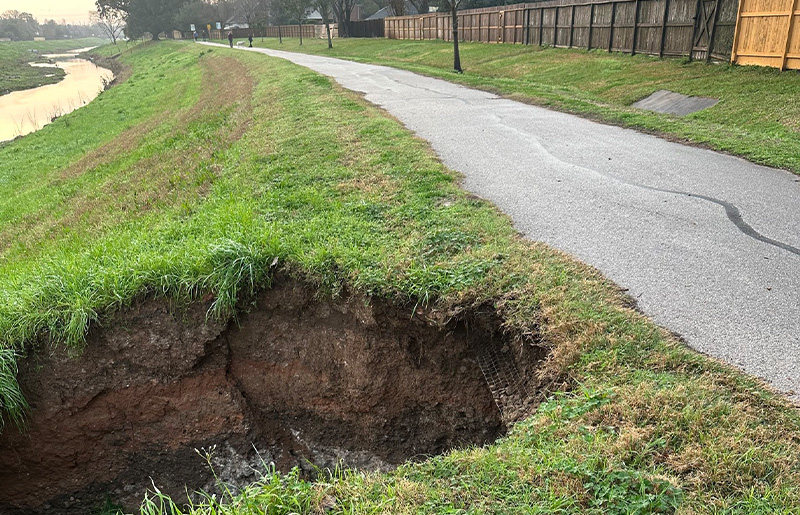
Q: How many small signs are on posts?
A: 3